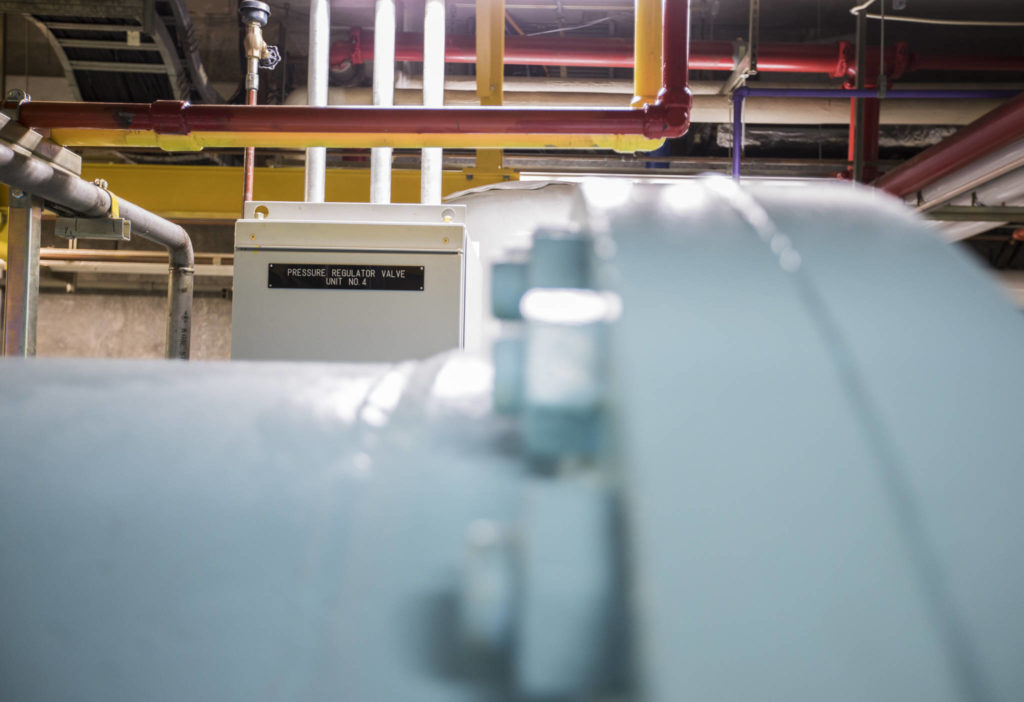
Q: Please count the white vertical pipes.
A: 3